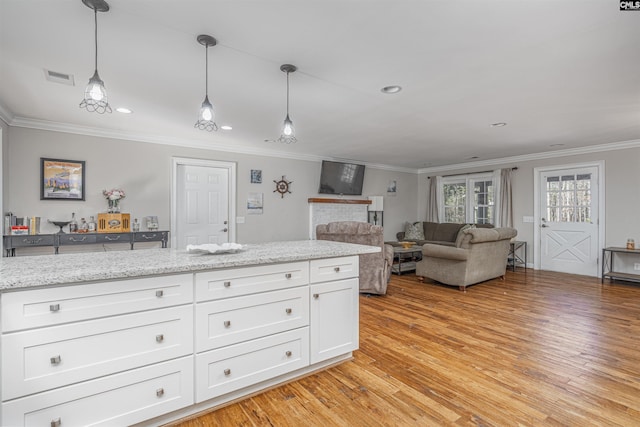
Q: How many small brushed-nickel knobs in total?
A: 14